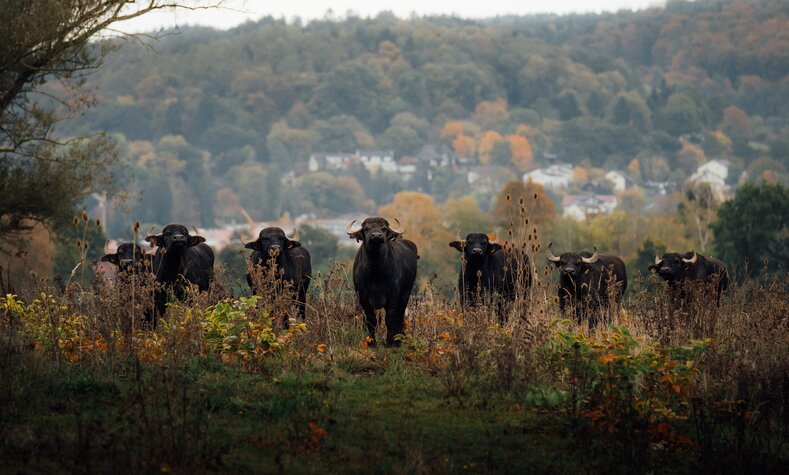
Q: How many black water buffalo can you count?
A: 7